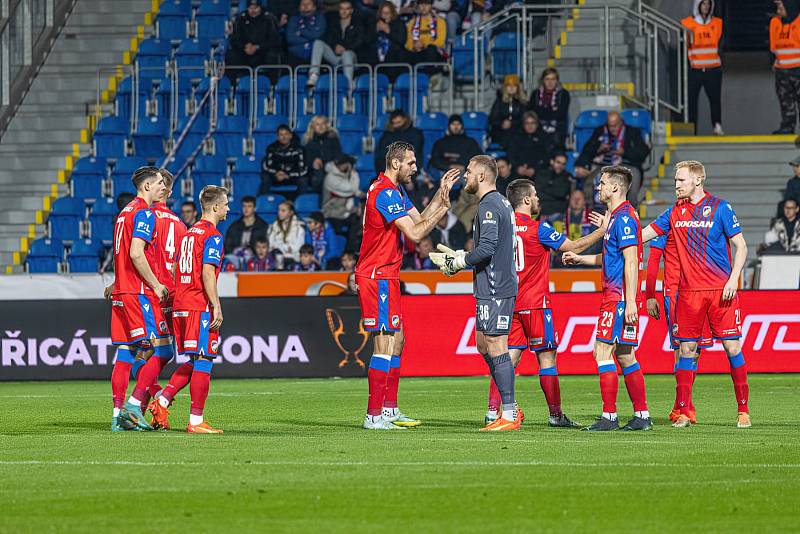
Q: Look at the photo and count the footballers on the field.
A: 9